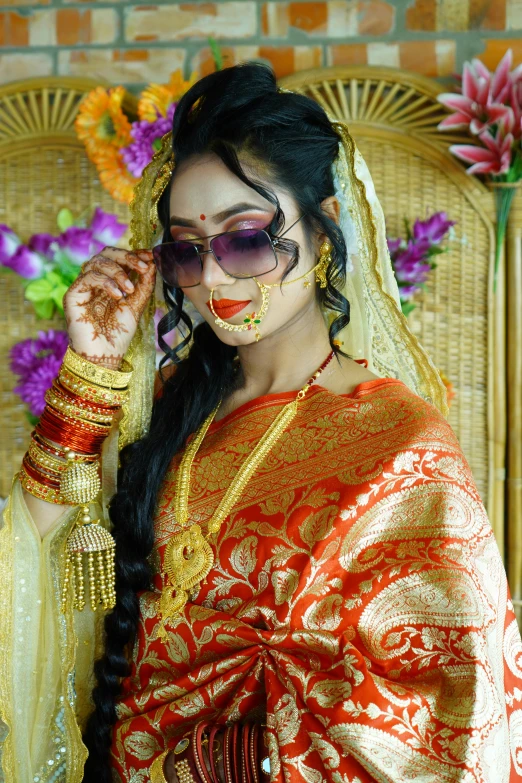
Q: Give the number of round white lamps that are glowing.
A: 0